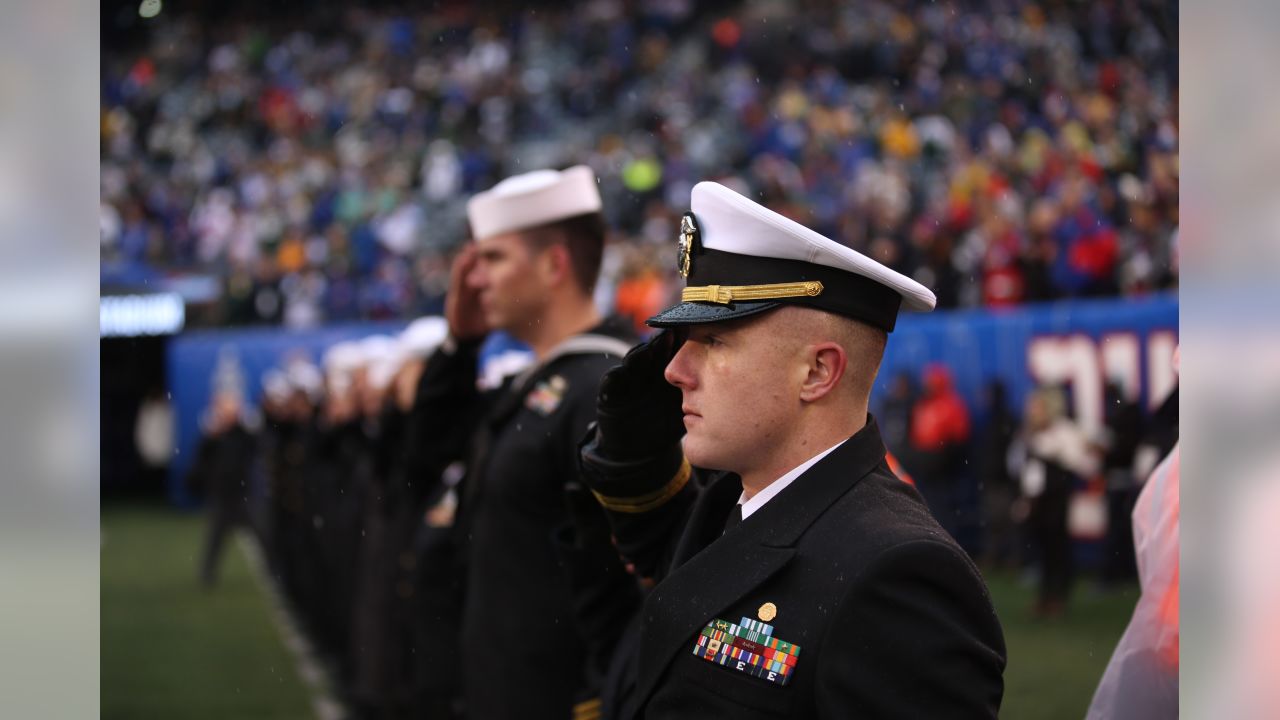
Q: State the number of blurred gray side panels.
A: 2